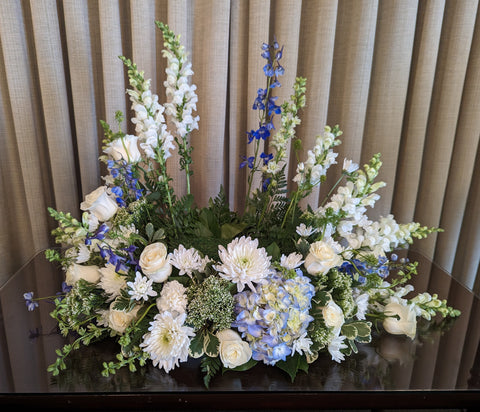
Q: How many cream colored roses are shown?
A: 9